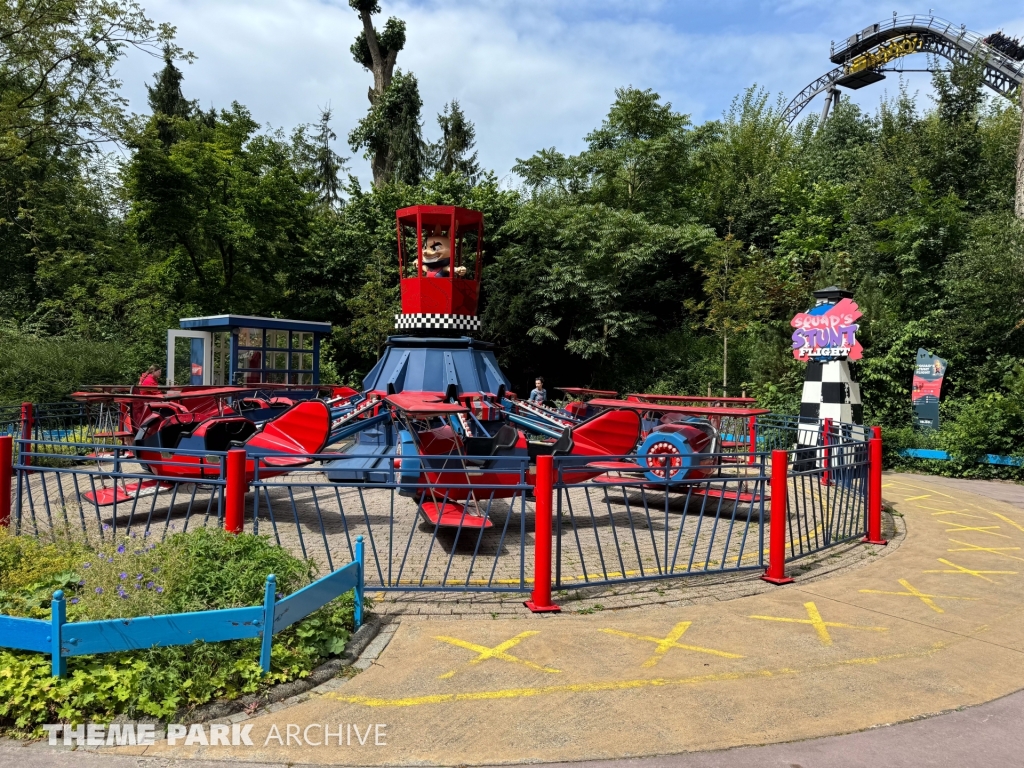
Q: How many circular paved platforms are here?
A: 1